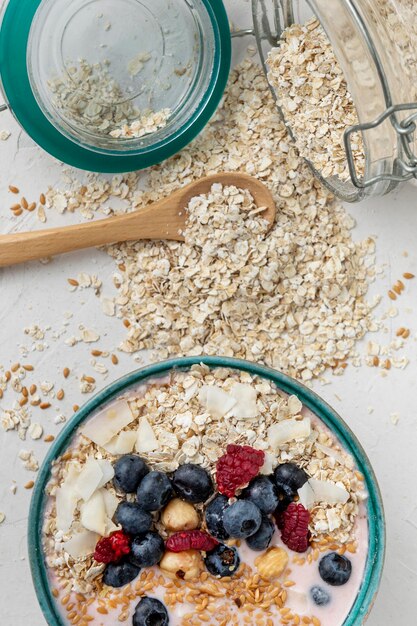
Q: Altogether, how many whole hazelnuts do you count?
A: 3